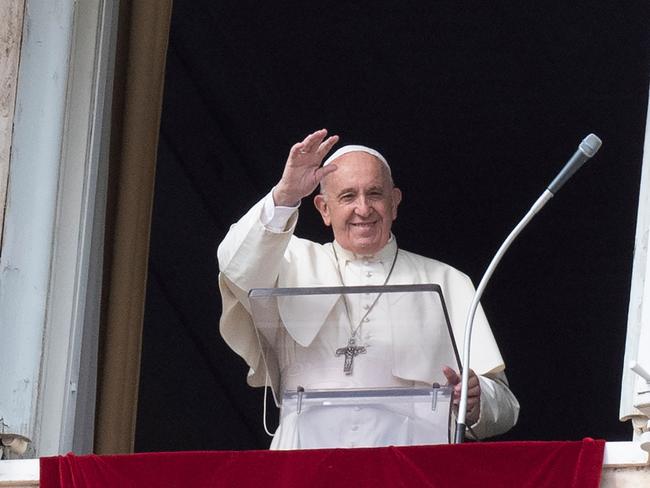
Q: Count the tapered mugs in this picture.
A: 0